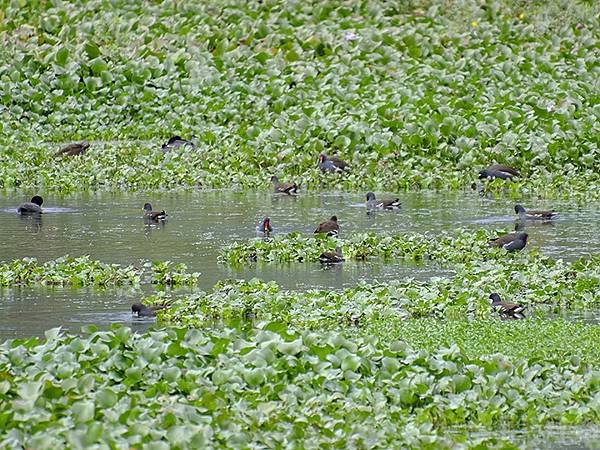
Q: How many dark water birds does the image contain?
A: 15